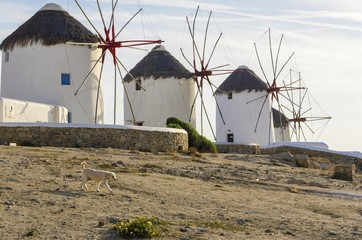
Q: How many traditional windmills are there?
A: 4